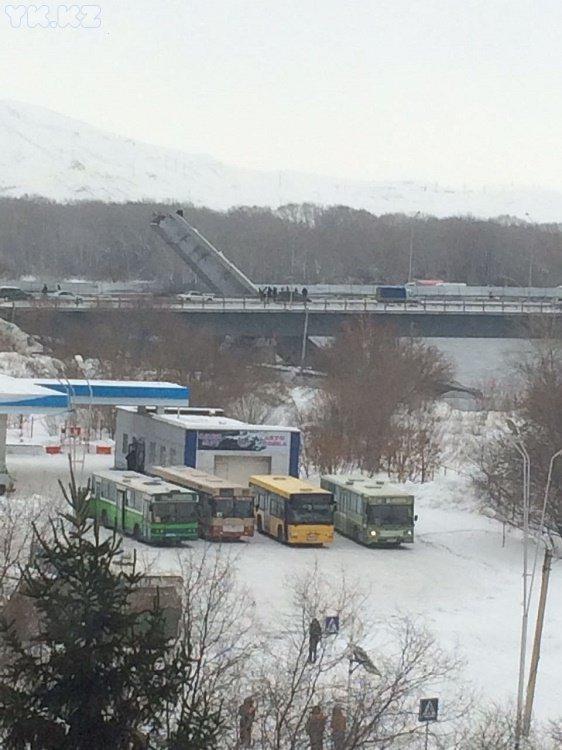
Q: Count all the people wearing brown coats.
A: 3